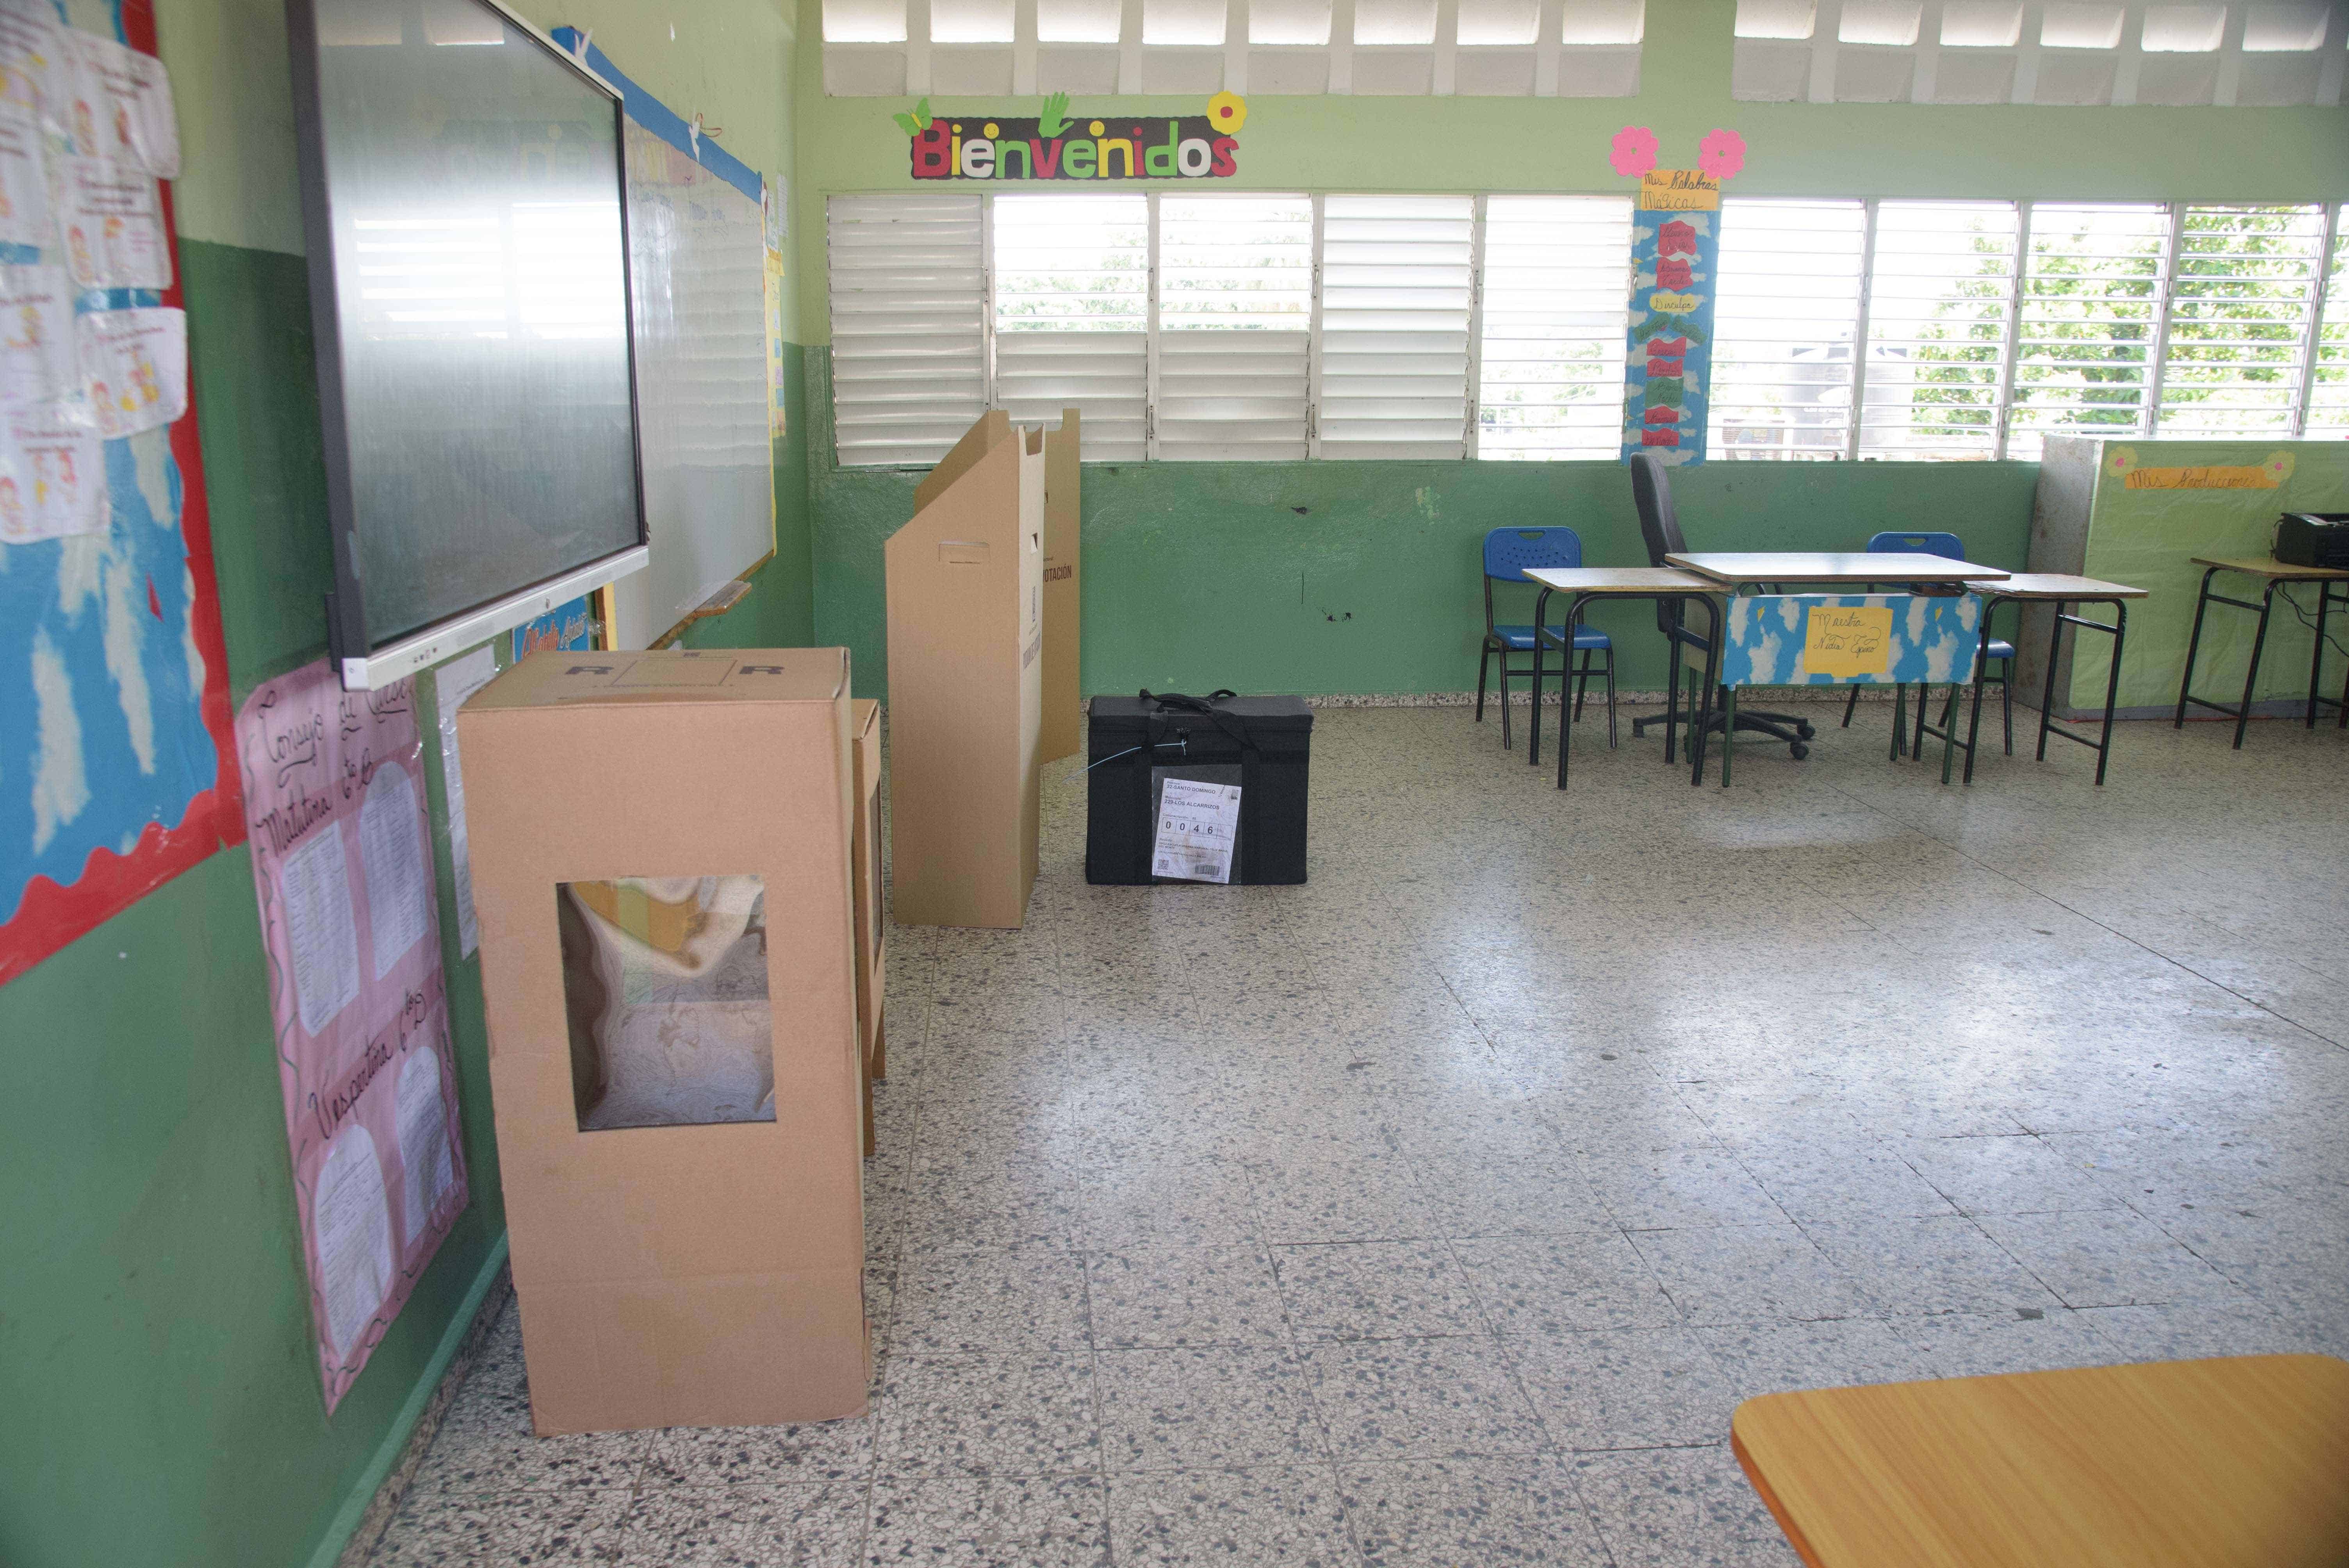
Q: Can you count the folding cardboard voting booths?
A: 2